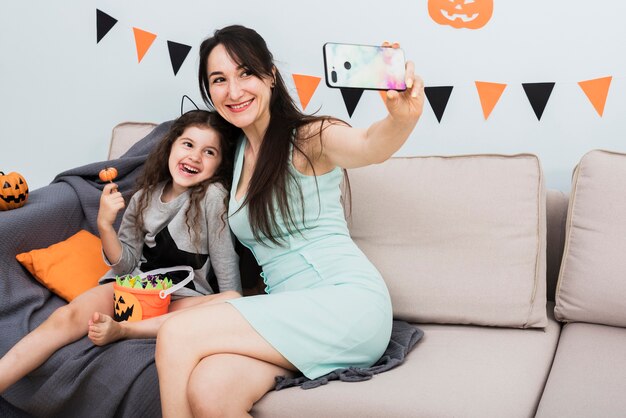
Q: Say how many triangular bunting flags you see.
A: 10